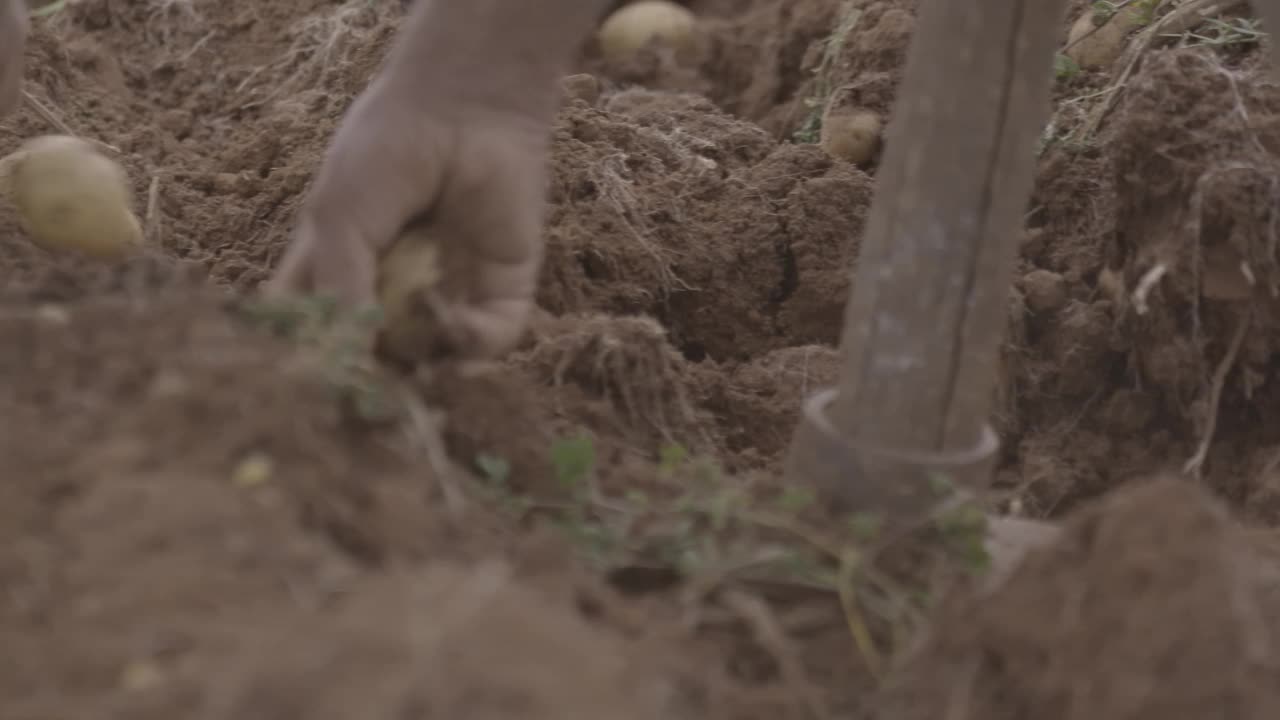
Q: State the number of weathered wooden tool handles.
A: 1